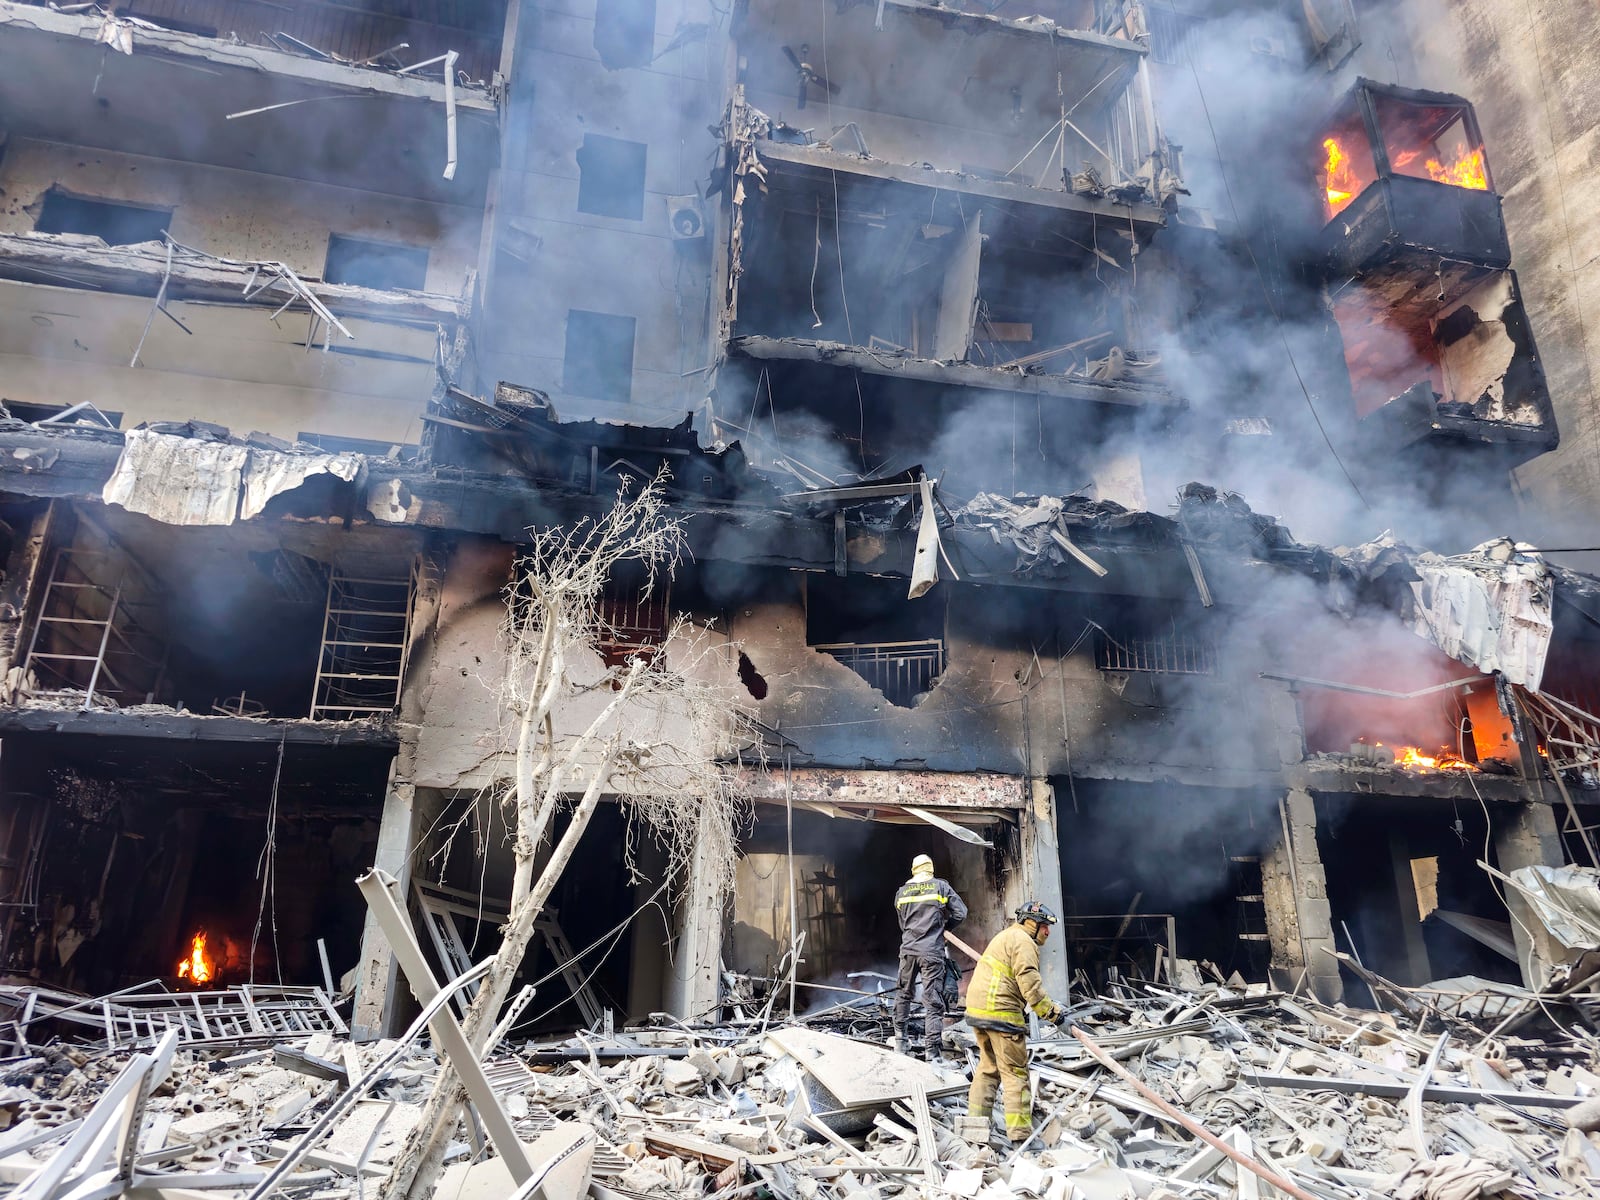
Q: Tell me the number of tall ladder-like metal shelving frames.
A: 2